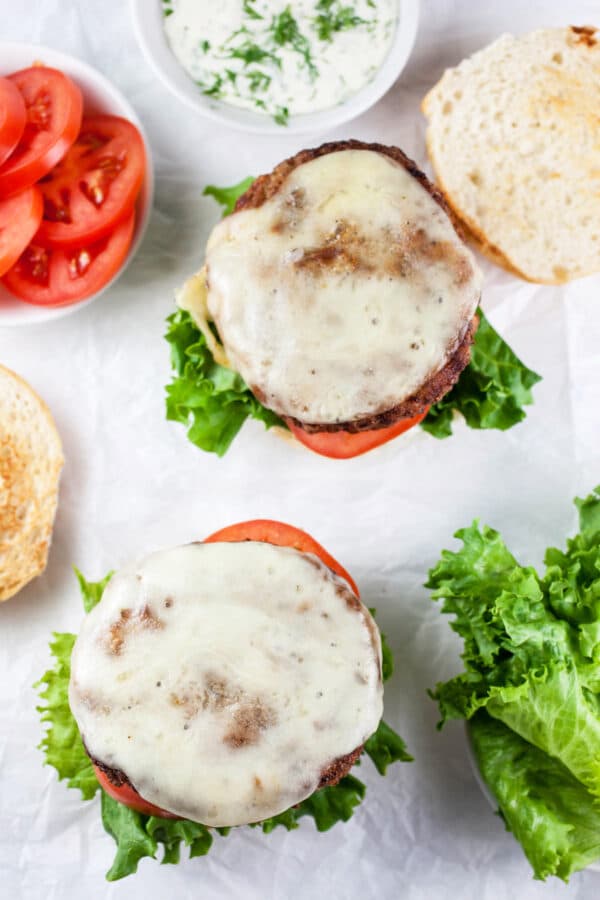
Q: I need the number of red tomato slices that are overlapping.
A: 5